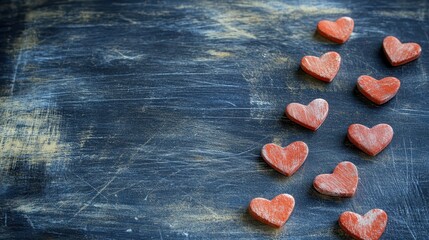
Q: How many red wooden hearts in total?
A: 10